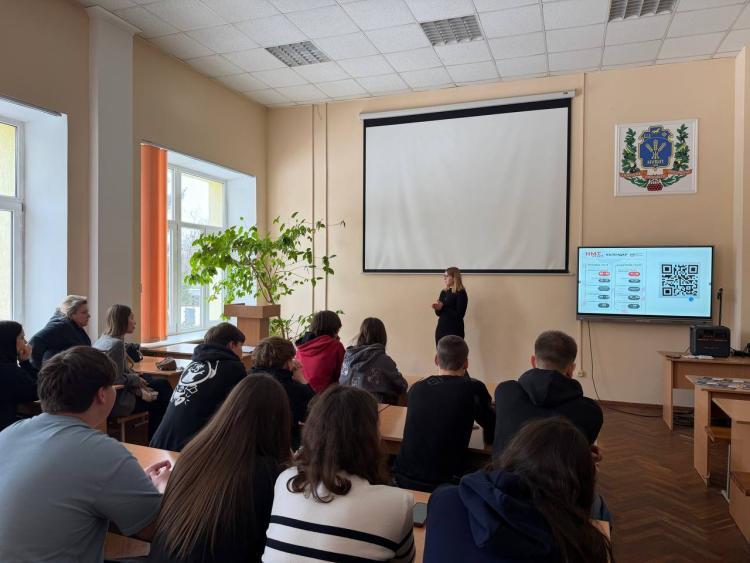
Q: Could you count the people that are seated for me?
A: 13